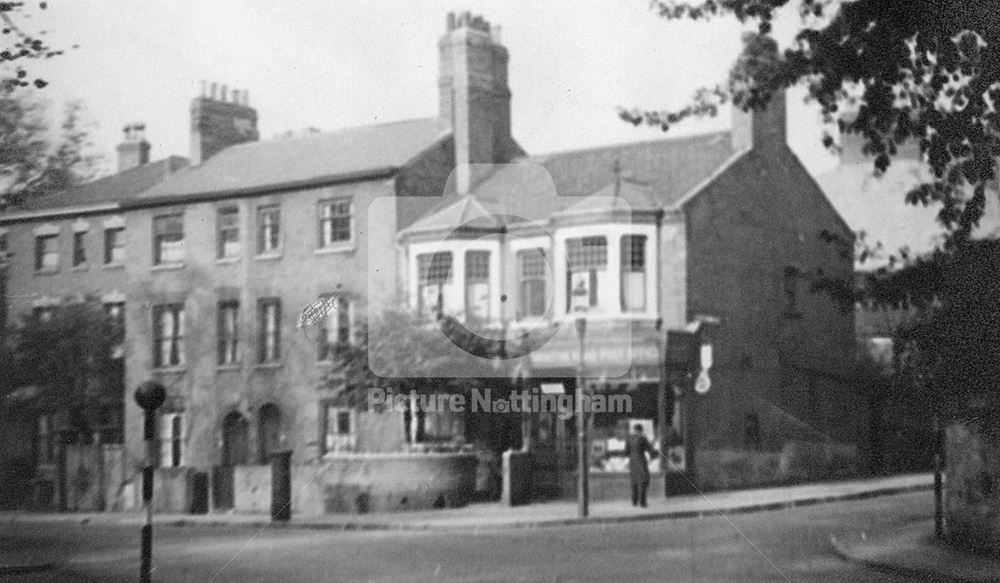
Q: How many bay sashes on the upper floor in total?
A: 2